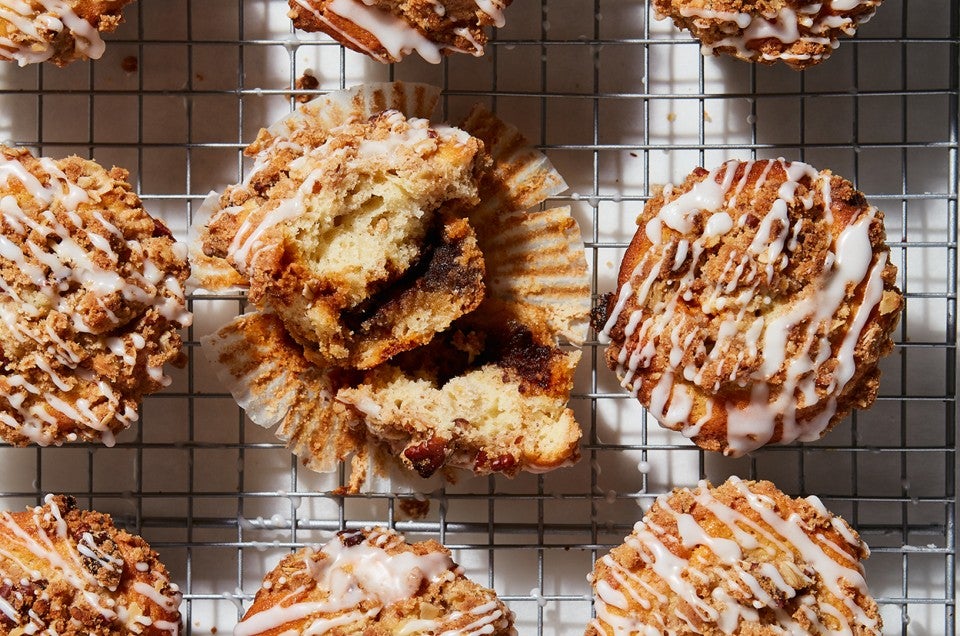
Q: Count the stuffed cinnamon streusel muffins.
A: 9